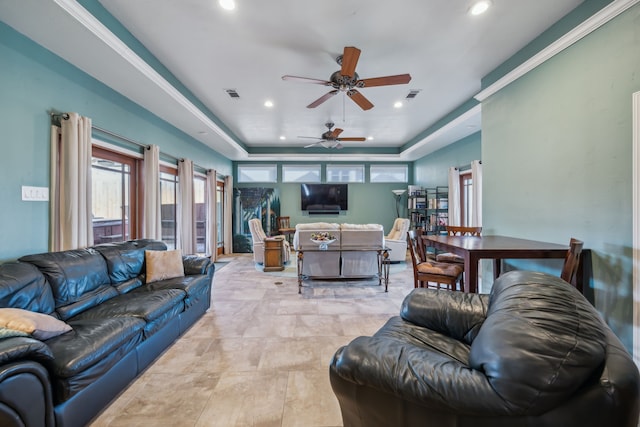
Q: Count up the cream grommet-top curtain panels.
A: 7